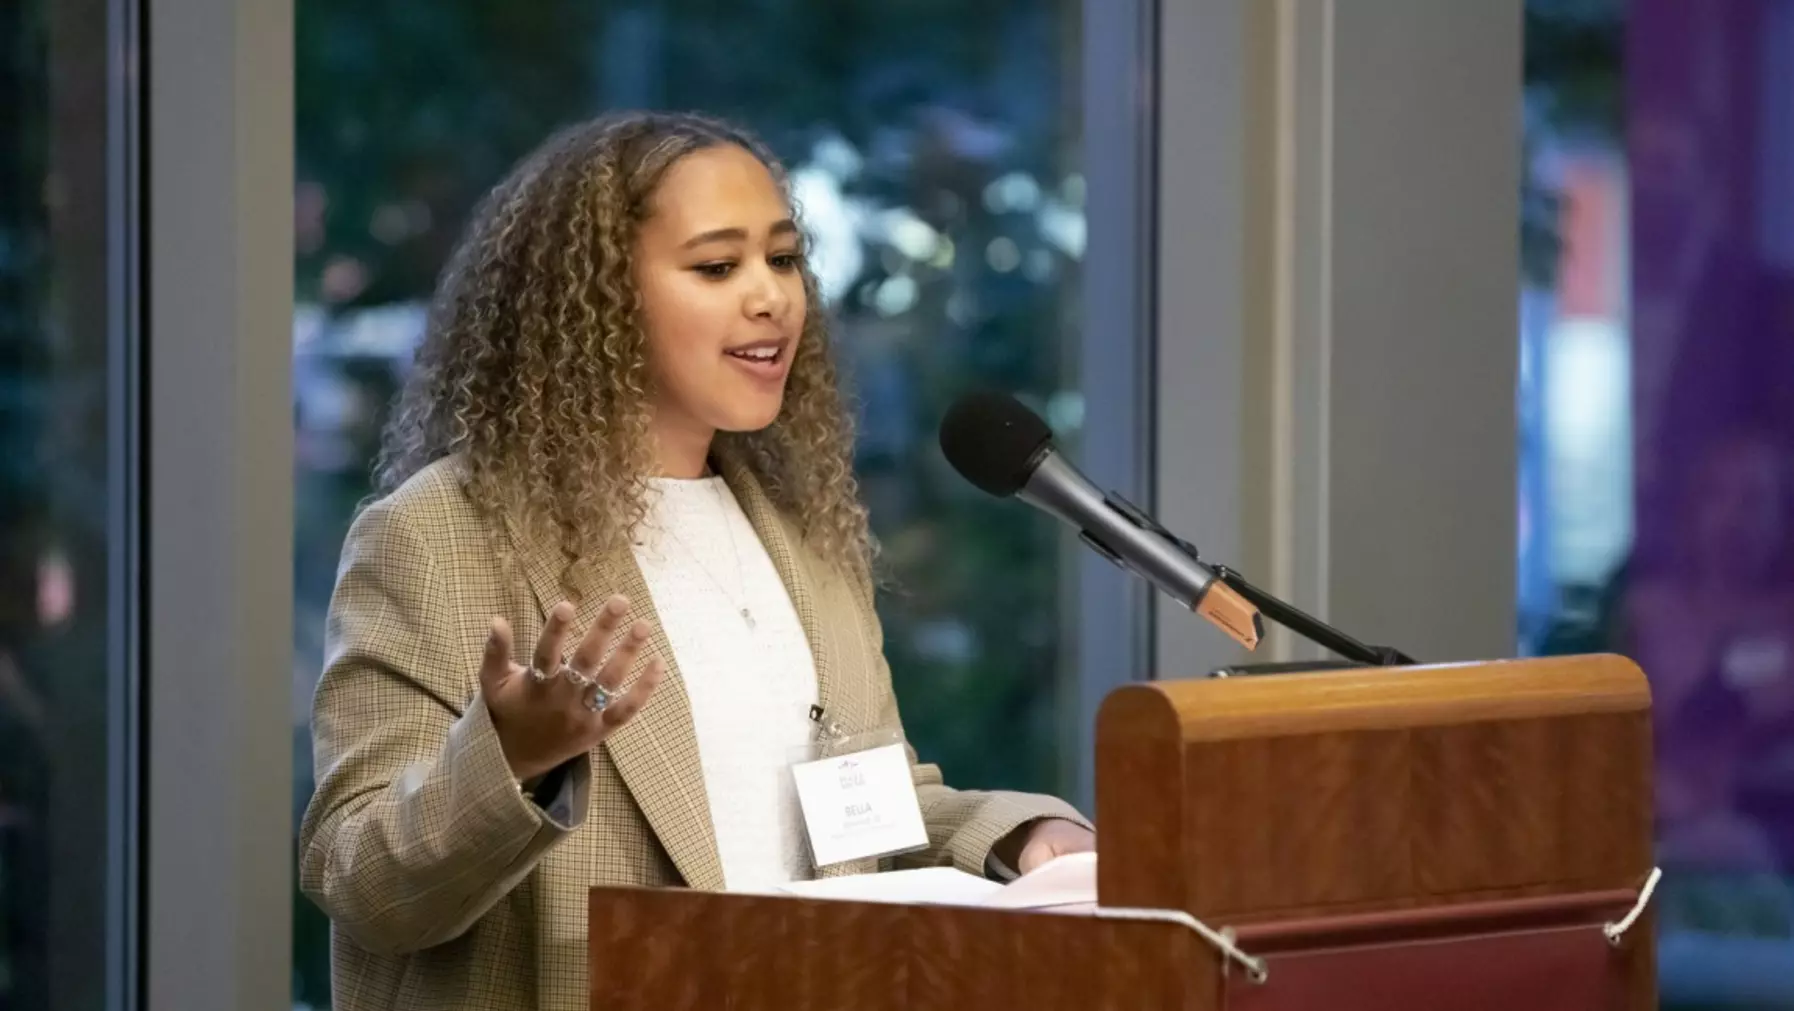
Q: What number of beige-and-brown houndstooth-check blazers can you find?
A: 1